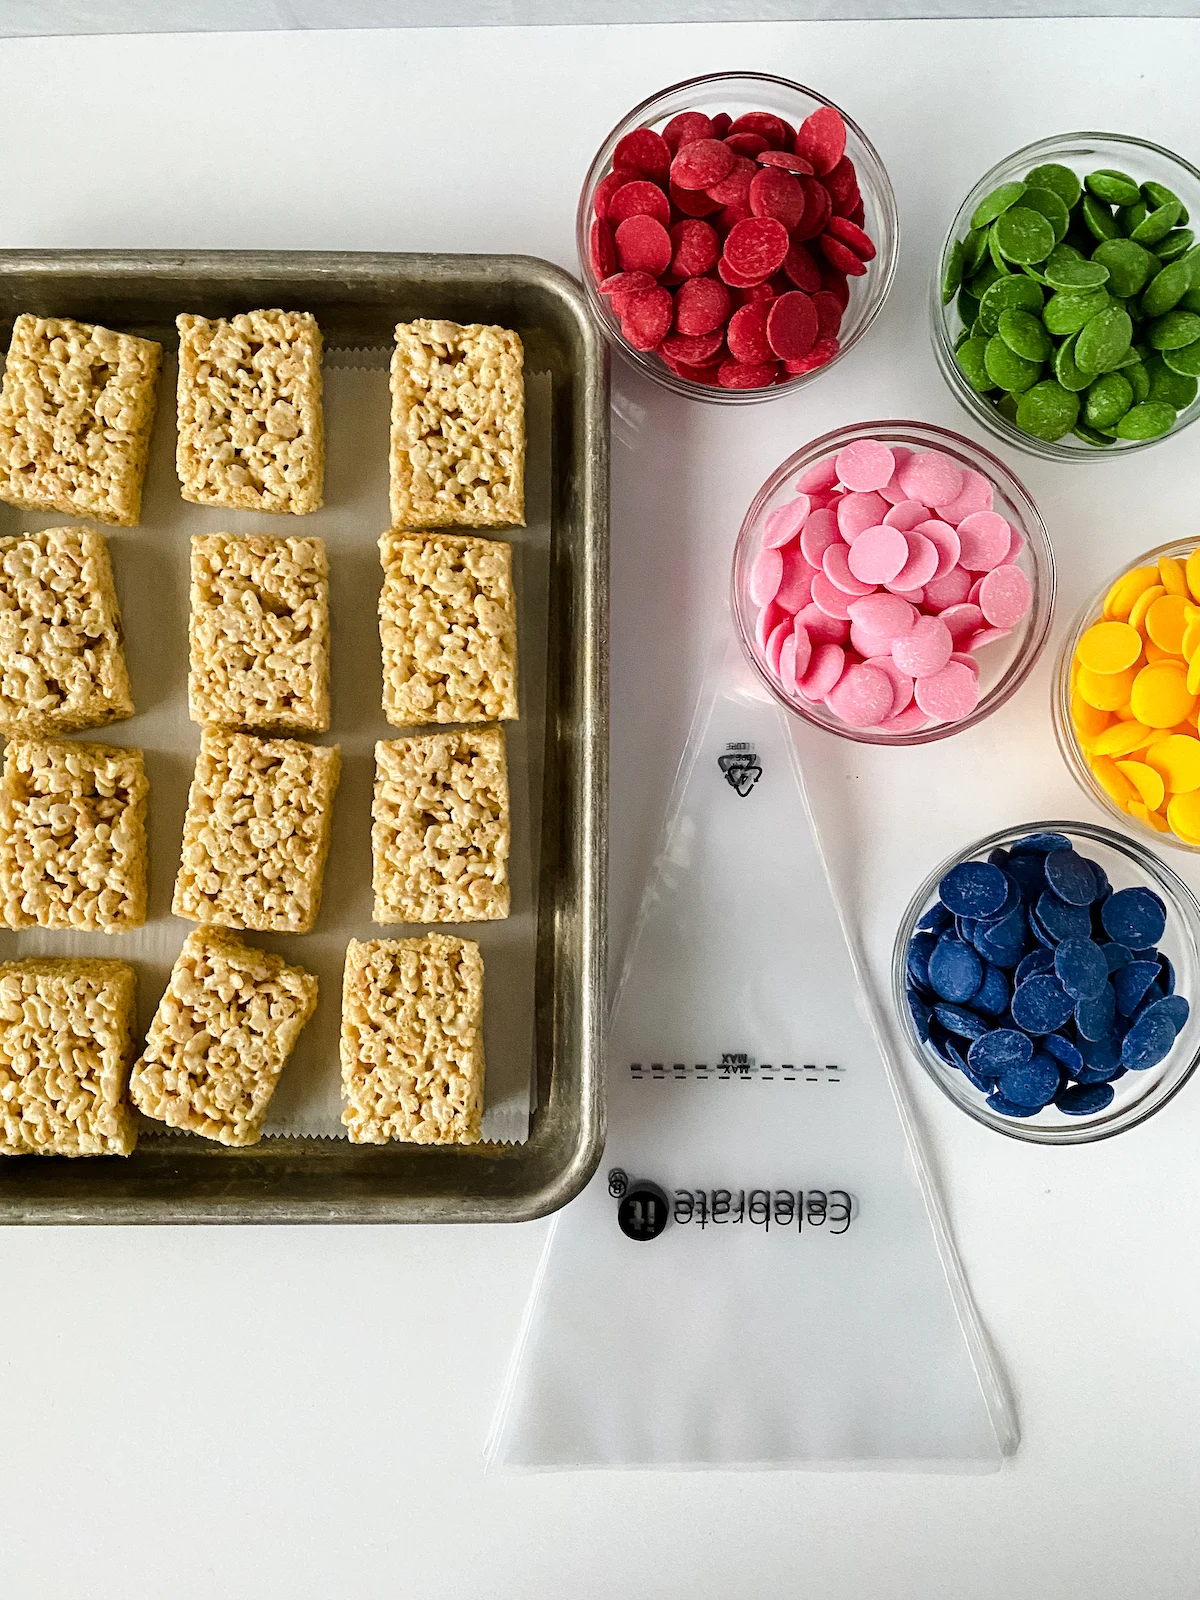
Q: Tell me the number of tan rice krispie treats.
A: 12